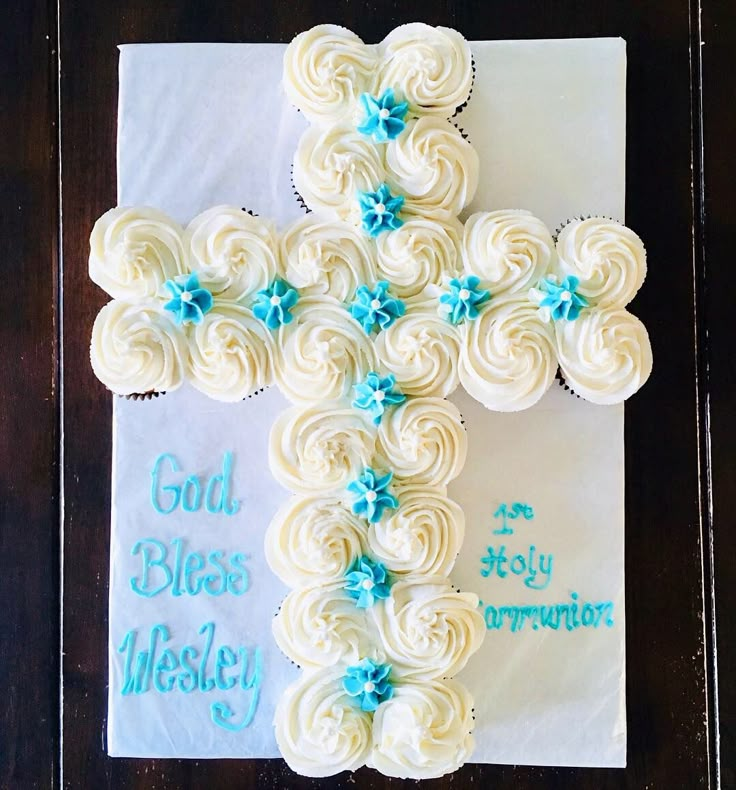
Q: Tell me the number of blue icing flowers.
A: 11